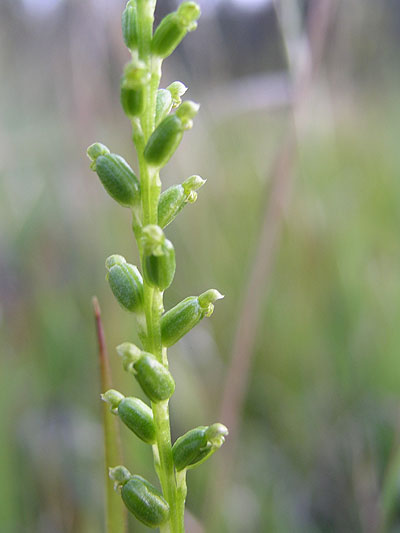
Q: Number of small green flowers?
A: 14